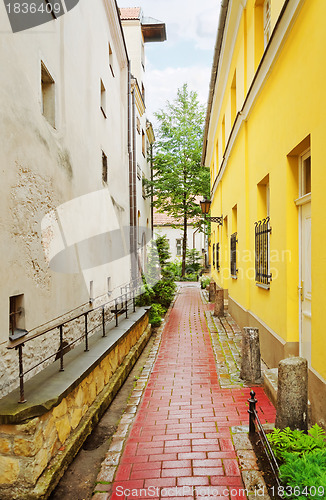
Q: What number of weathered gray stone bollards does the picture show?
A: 4